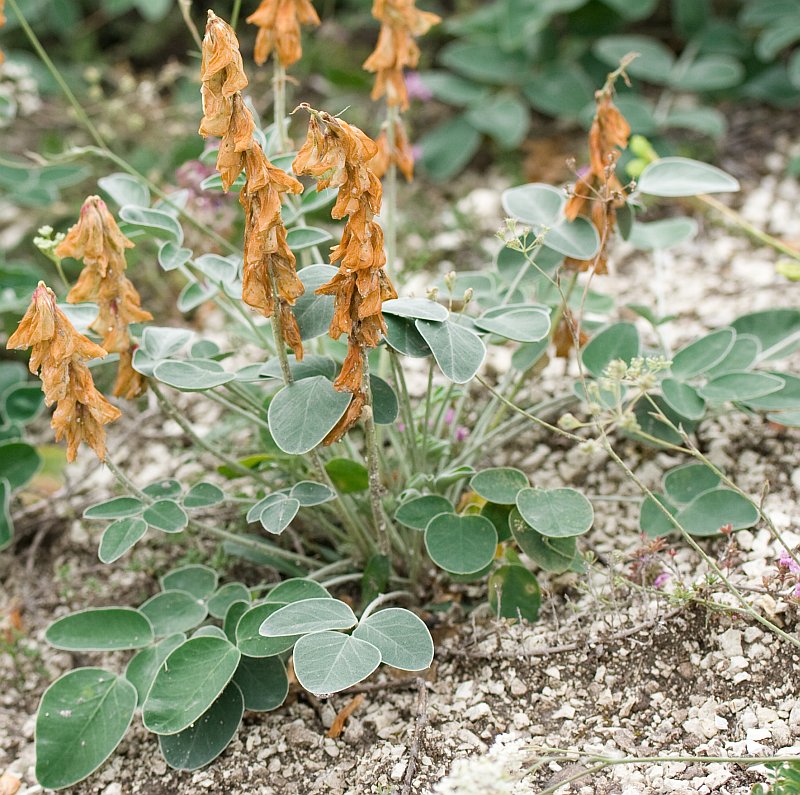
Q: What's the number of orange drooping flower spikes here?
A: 7